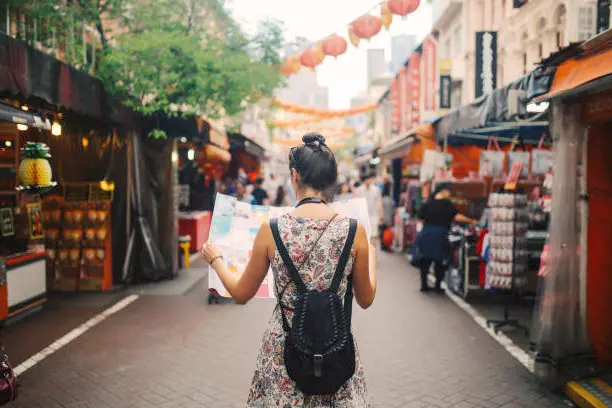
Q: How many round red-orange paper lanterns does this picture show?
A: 5